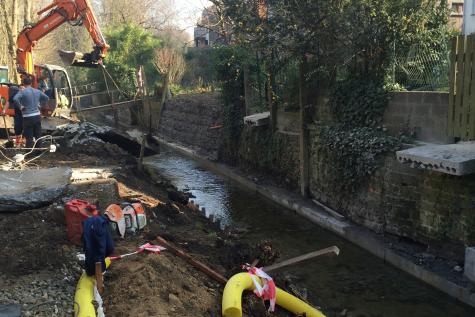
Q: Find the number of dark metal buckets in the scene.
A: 1